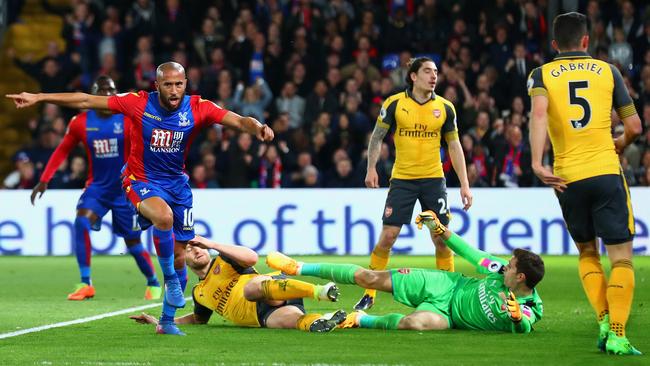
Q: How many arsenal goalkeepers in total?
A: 1